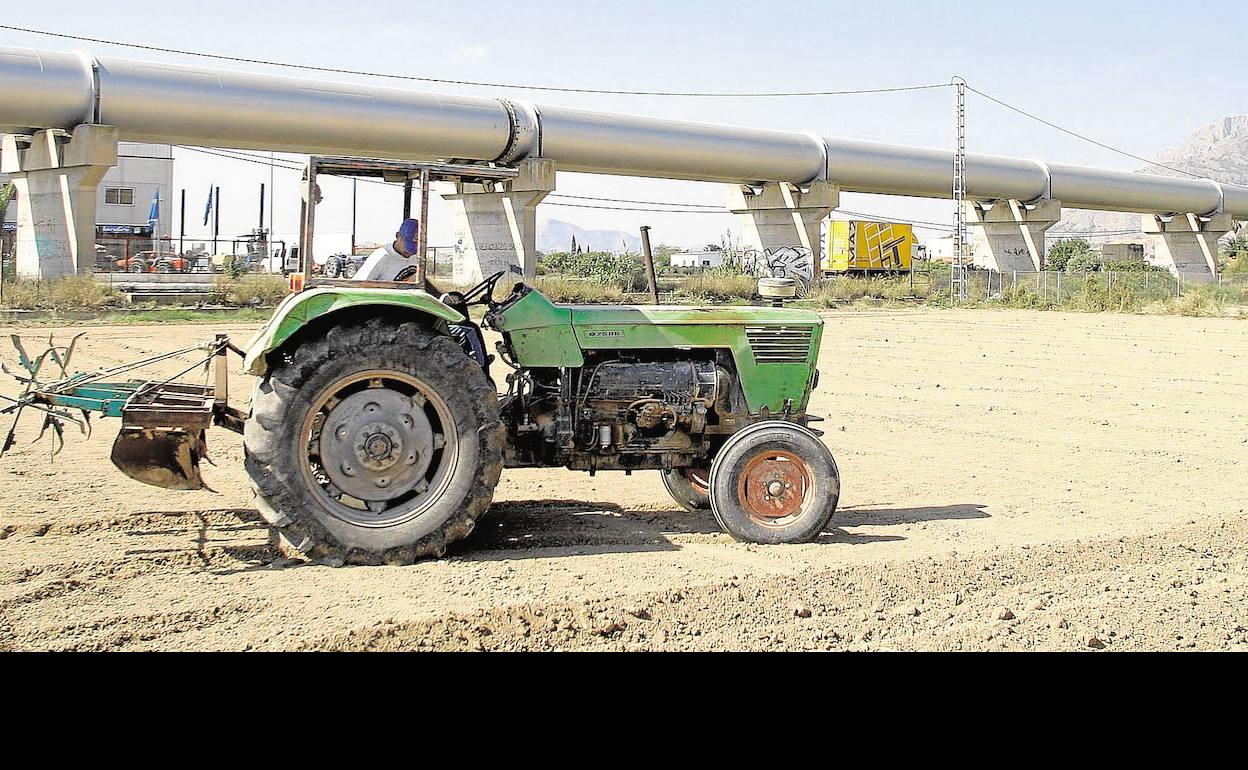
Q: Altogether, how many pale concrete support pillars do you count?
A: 5